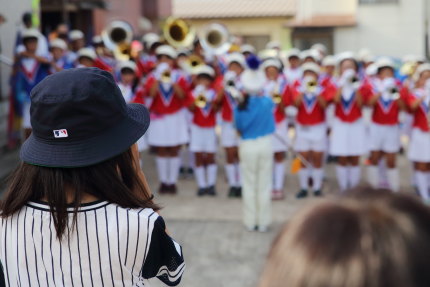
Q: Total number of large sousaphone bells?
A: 3